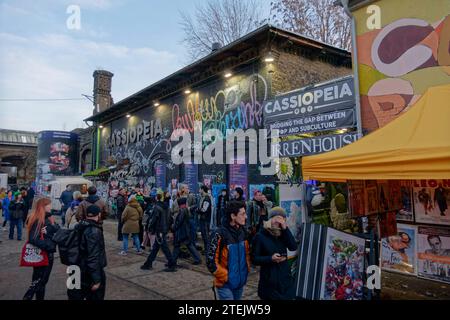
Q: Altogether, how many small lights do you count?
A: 6